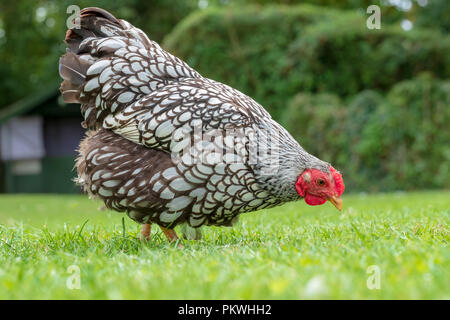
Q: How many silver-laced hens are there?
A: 1